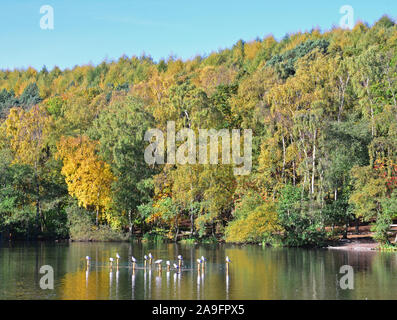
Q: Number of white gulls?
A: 13